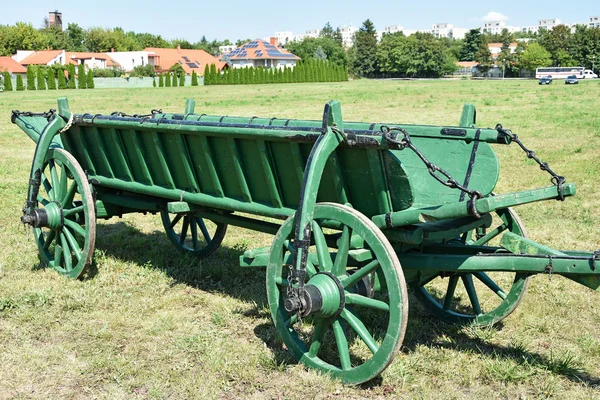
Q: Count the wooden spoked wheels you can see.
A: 4